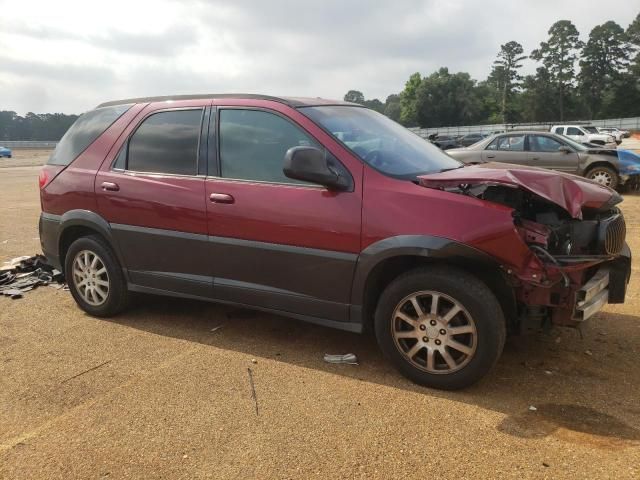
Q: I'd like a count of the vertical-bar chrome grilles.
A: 1